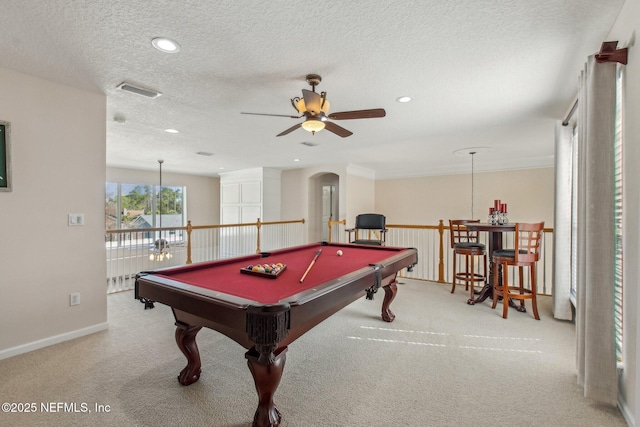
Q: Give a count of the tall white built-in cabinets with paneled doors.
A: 1